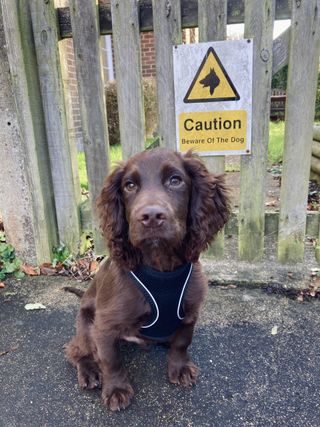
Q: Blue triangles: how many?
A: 0